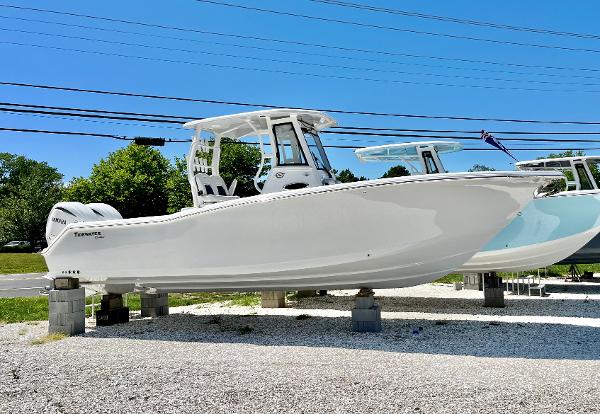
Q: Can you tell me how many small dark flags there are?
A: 1